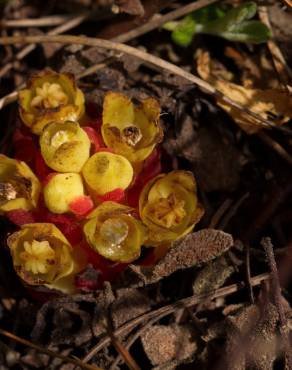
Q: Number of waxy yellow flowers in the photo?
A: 9